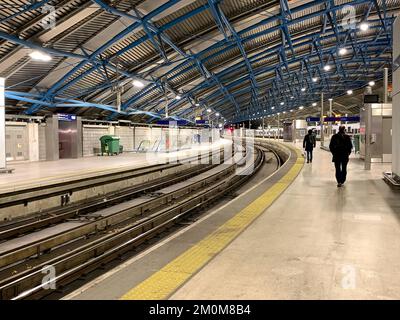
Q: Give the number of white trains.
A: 1